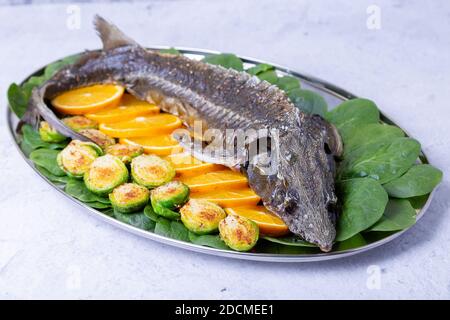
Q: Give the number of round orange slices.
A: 8